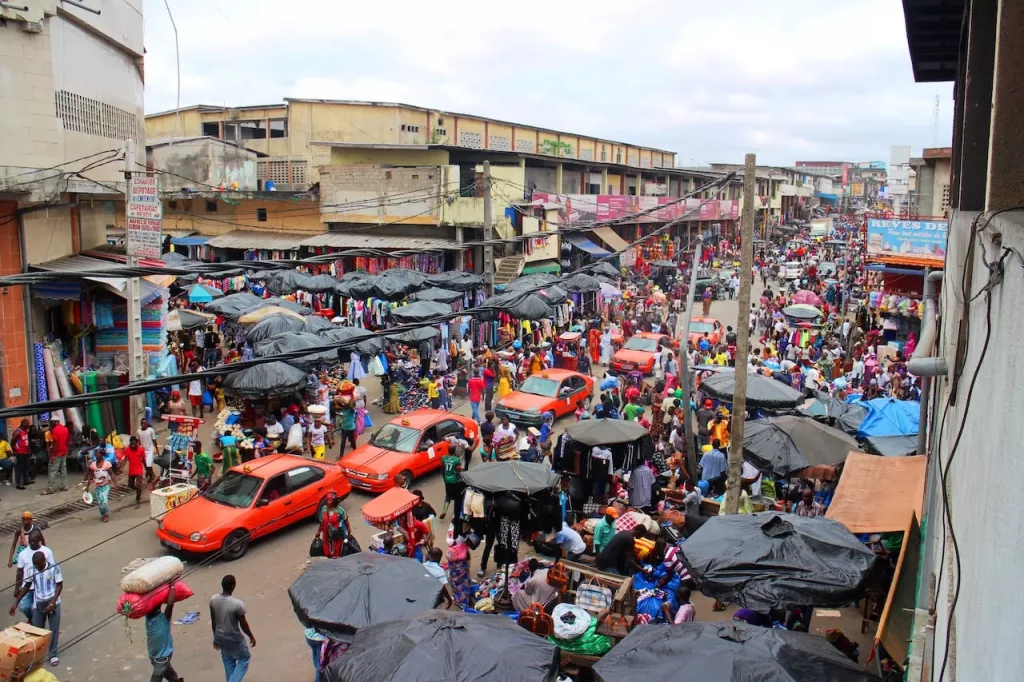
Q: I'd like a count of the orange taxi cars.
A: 5